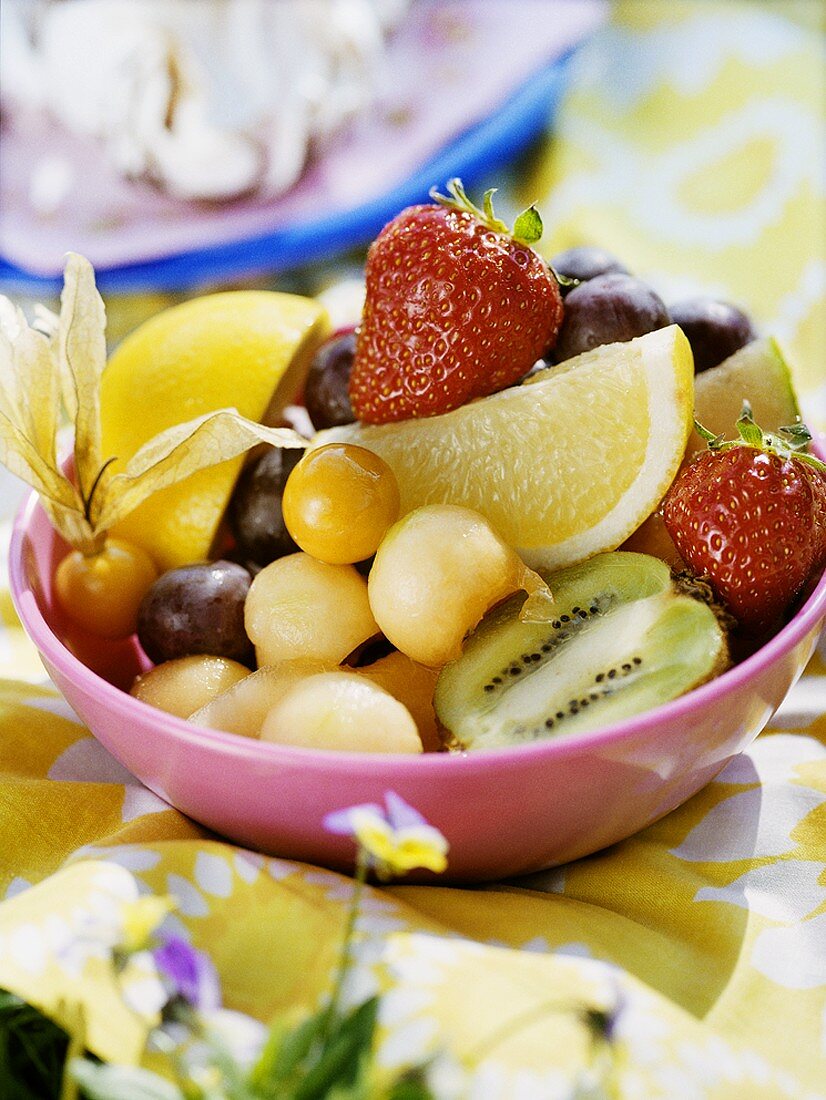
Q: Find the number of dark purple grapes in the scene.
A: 6